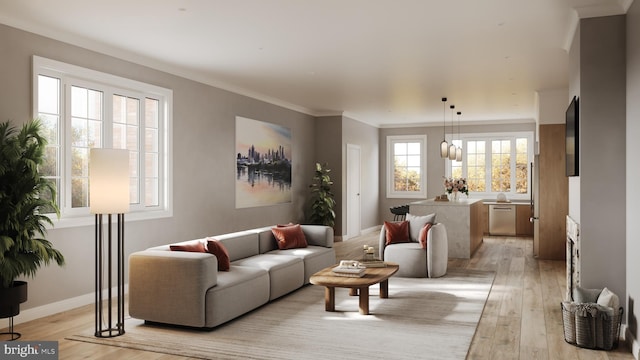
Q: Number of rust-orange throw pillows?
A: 6